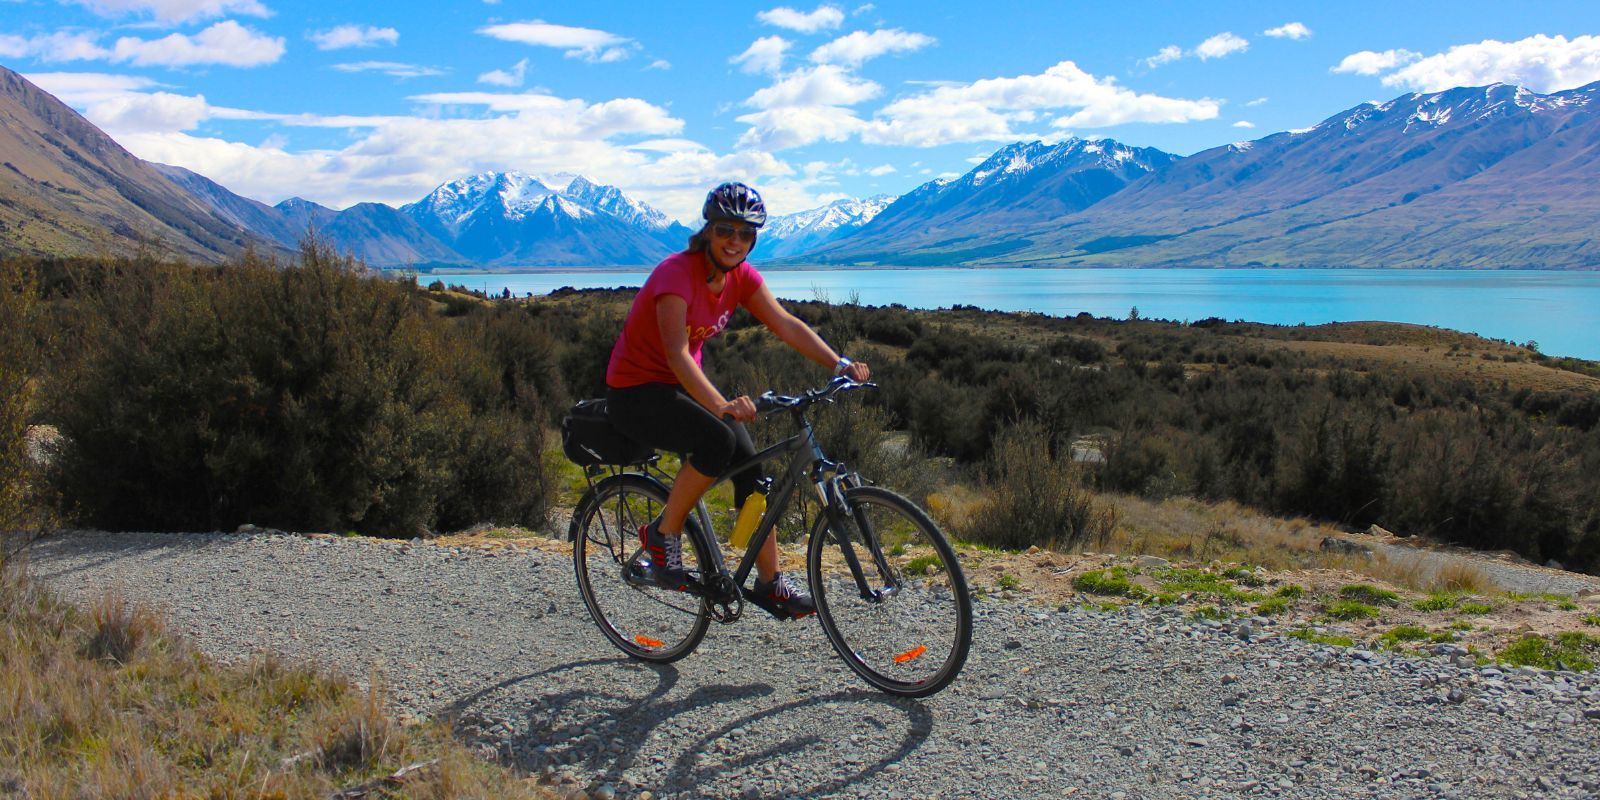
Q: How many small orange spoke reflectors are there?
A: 2